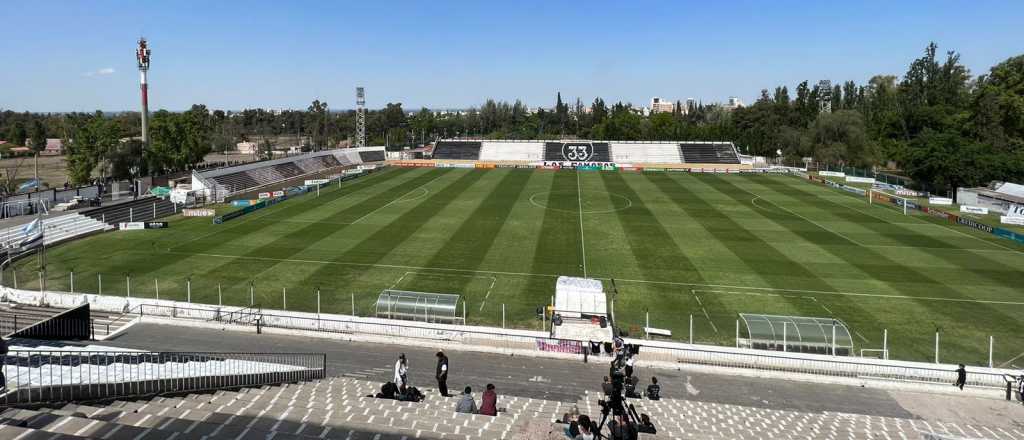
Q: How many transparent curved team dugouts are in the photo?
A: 2